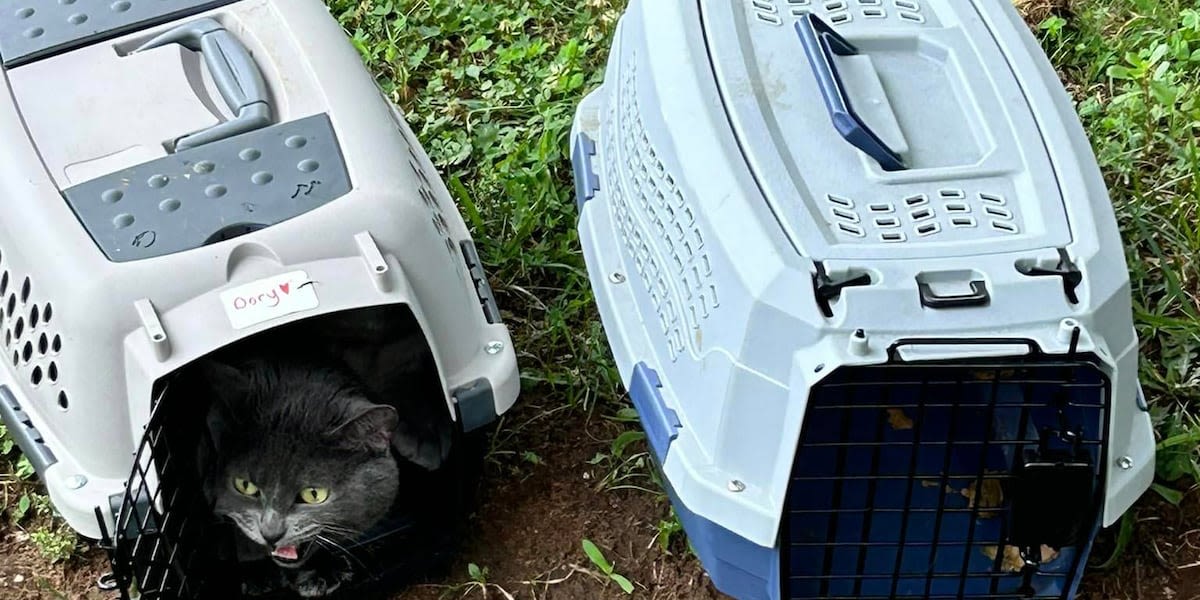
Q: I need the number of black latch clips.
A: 2